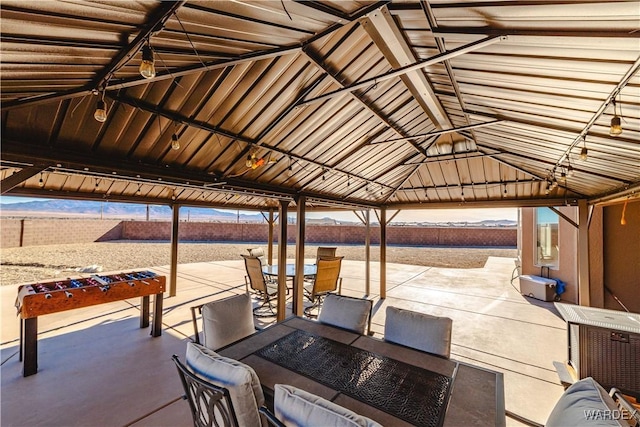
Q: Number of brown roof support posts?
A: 7